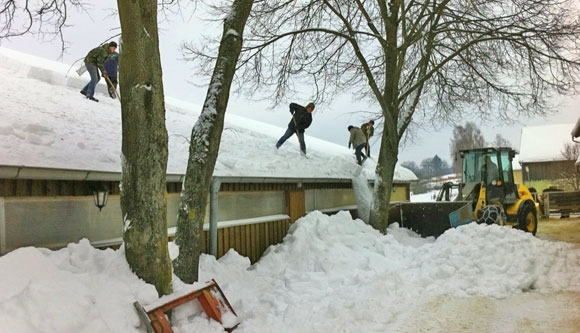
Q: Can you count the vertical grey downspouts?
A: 1